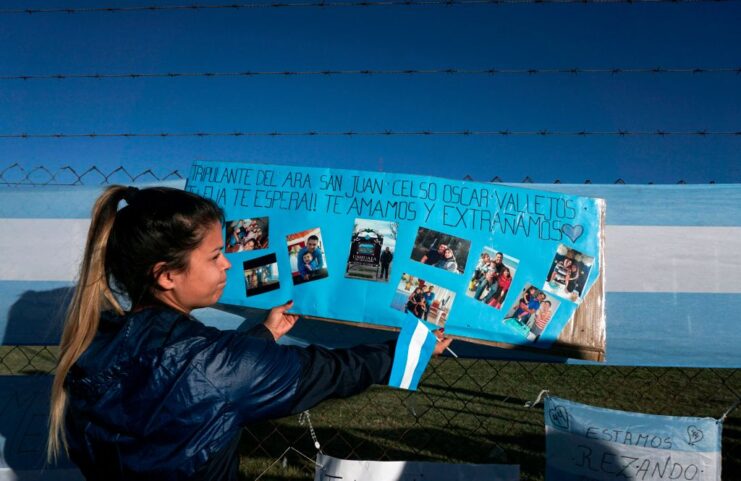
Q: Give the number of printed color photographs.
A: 9